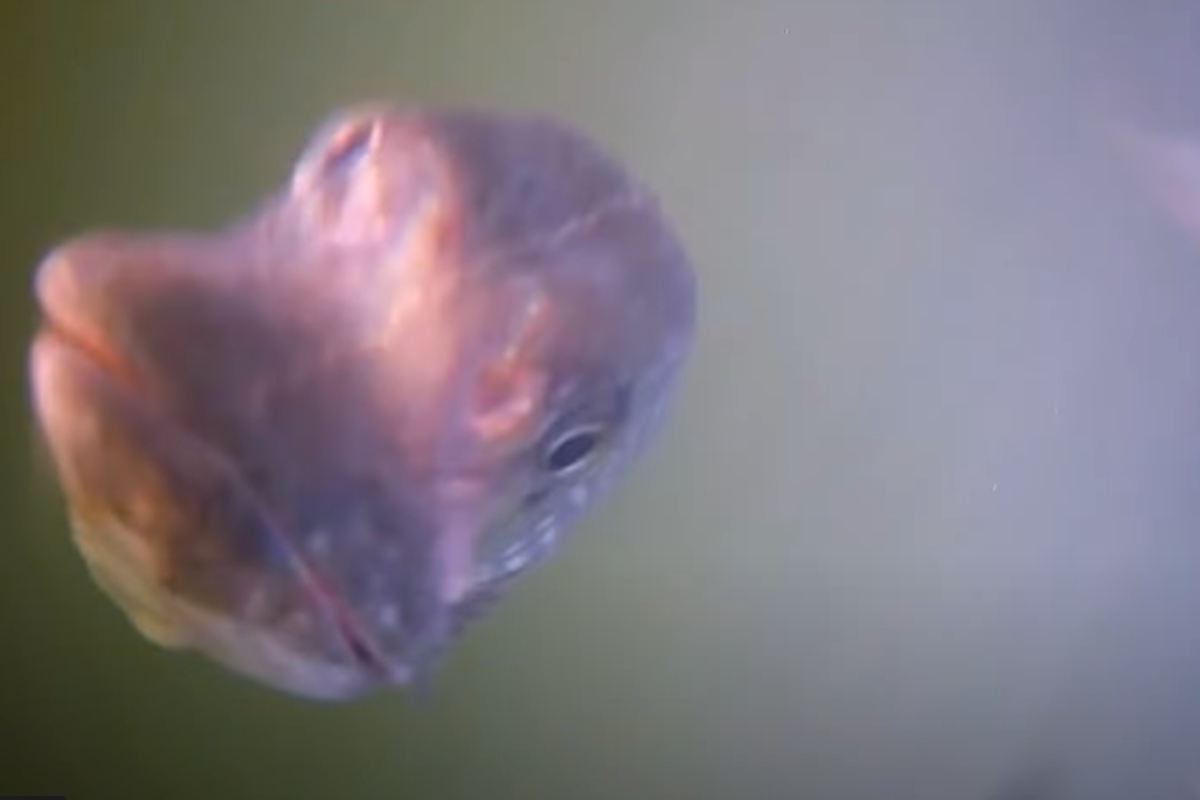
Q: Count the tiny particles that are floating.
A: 3